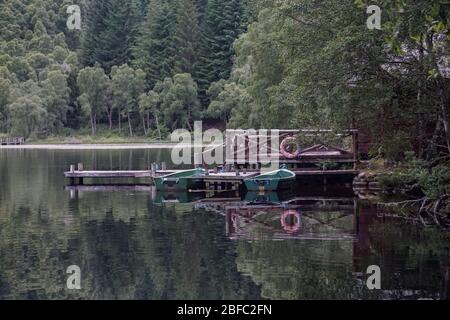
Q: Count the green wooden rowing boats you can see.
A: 2